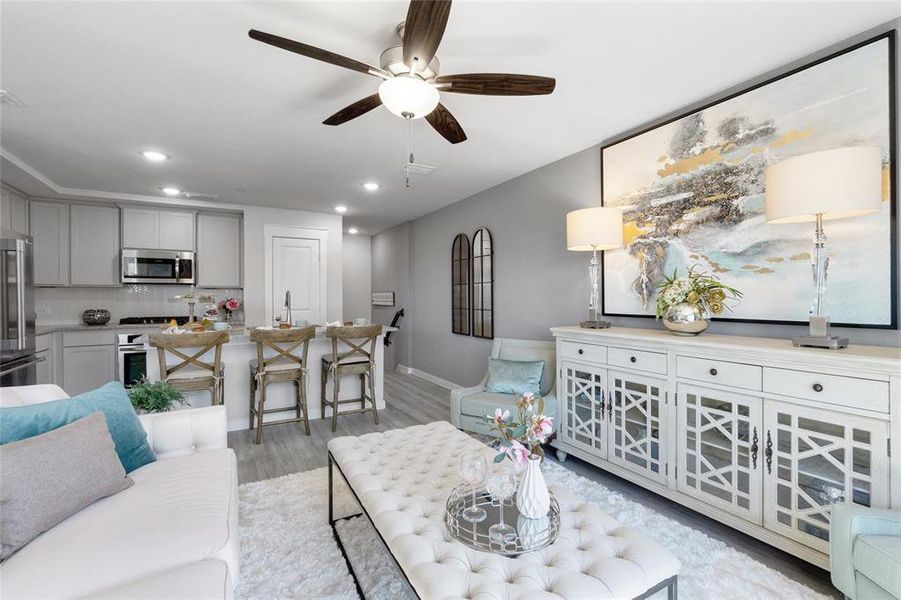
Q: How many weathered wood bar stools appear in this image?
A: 3